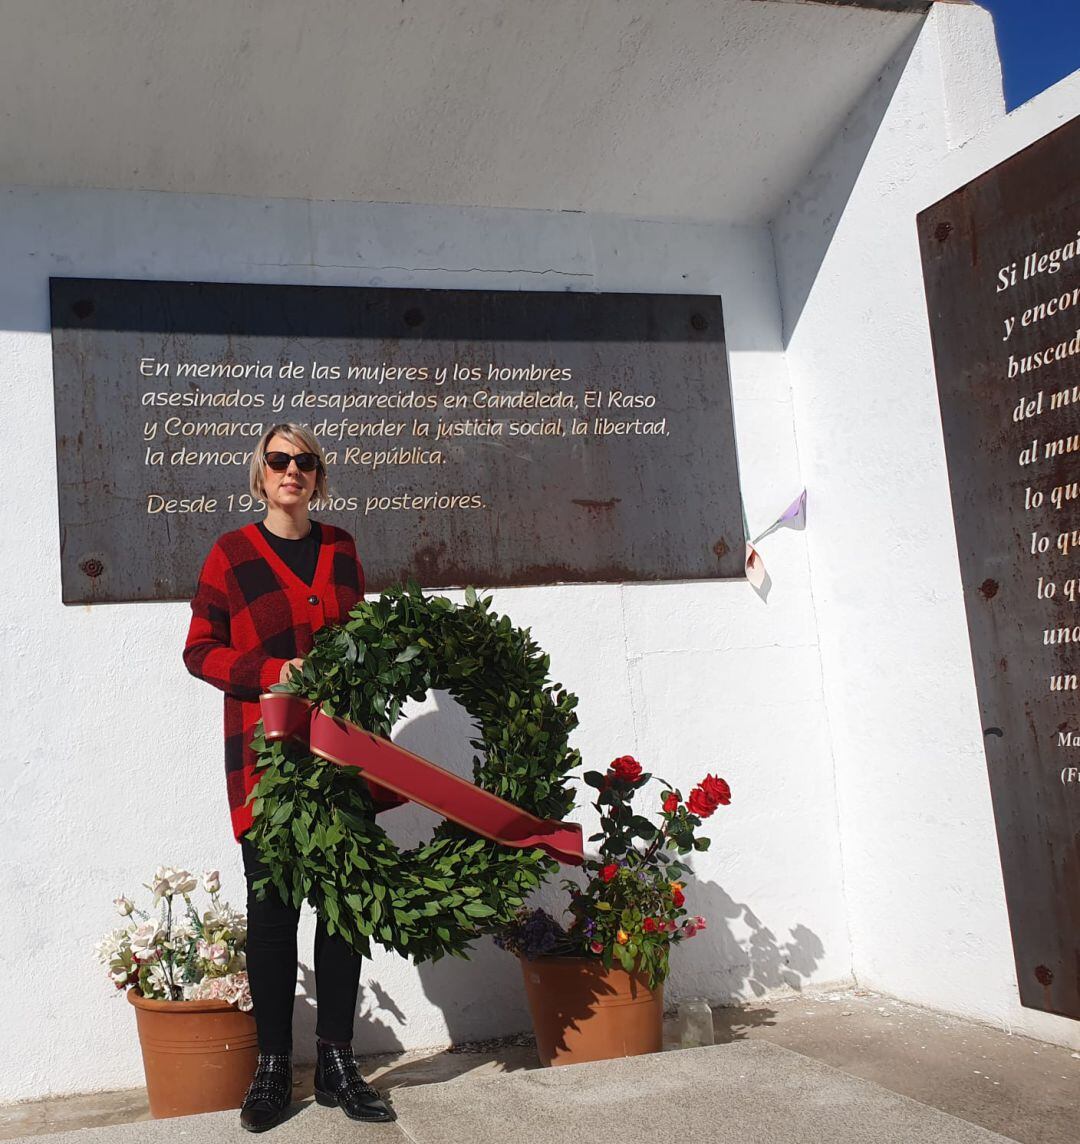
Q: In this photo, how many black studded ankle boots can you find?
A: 2